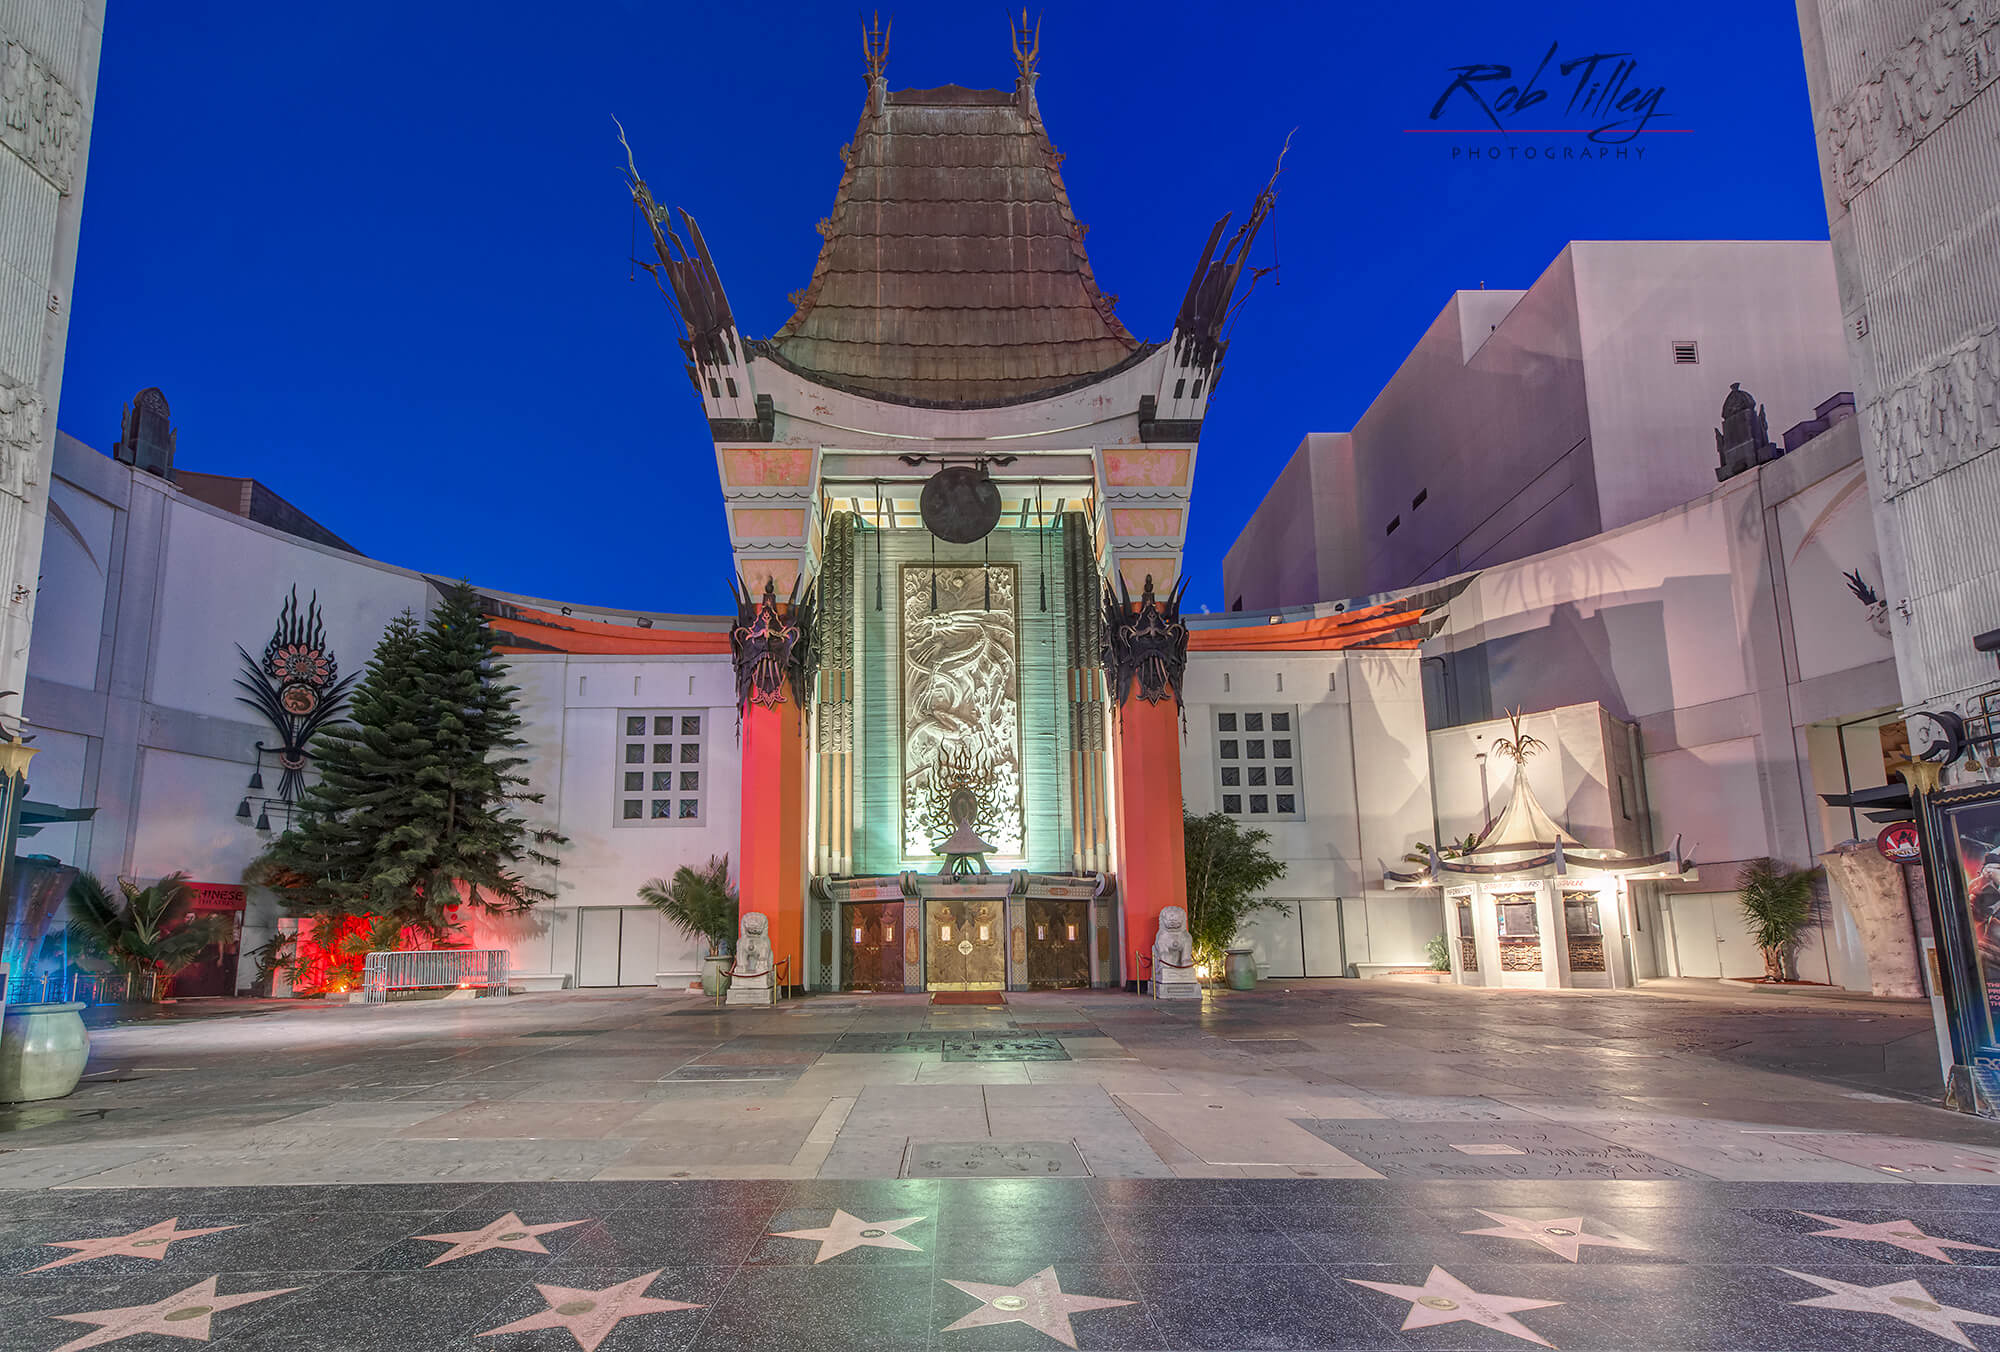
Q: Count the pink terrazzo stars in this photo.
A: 10